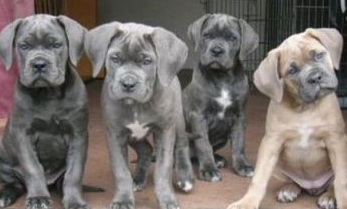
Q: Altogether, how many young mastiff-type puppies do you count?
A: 4